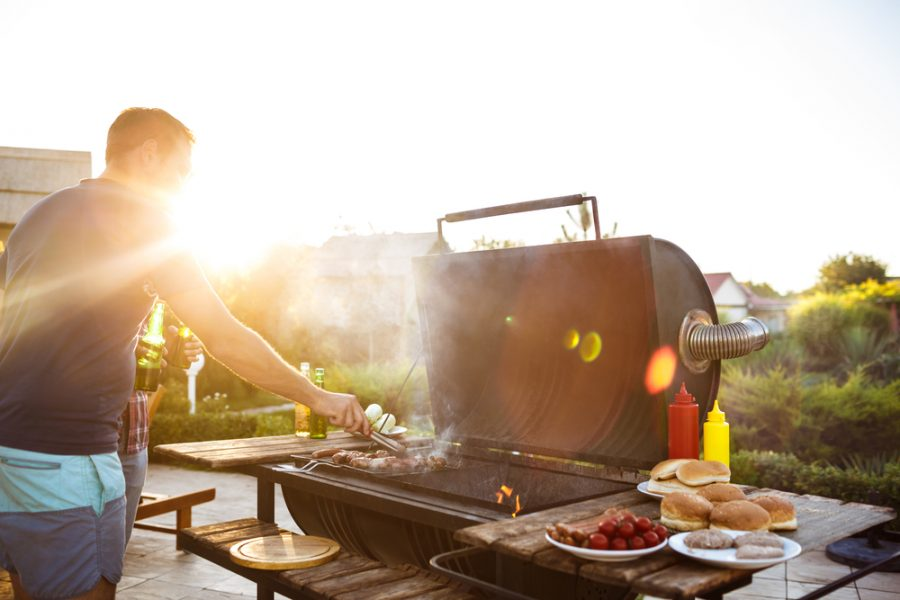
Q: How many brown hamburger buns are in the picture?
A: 4